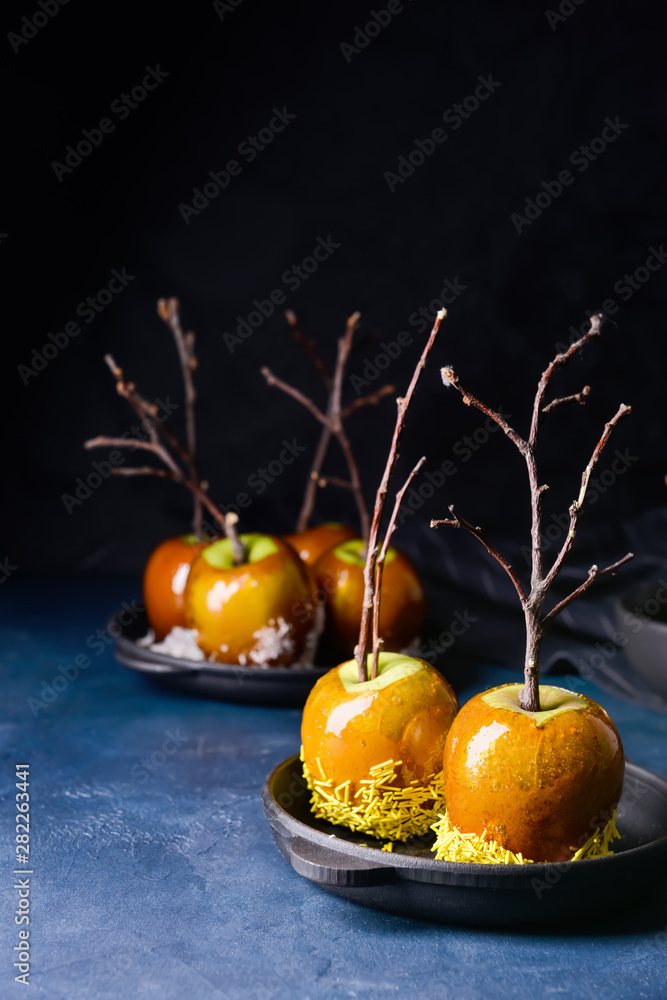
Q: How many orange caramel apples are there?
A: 6